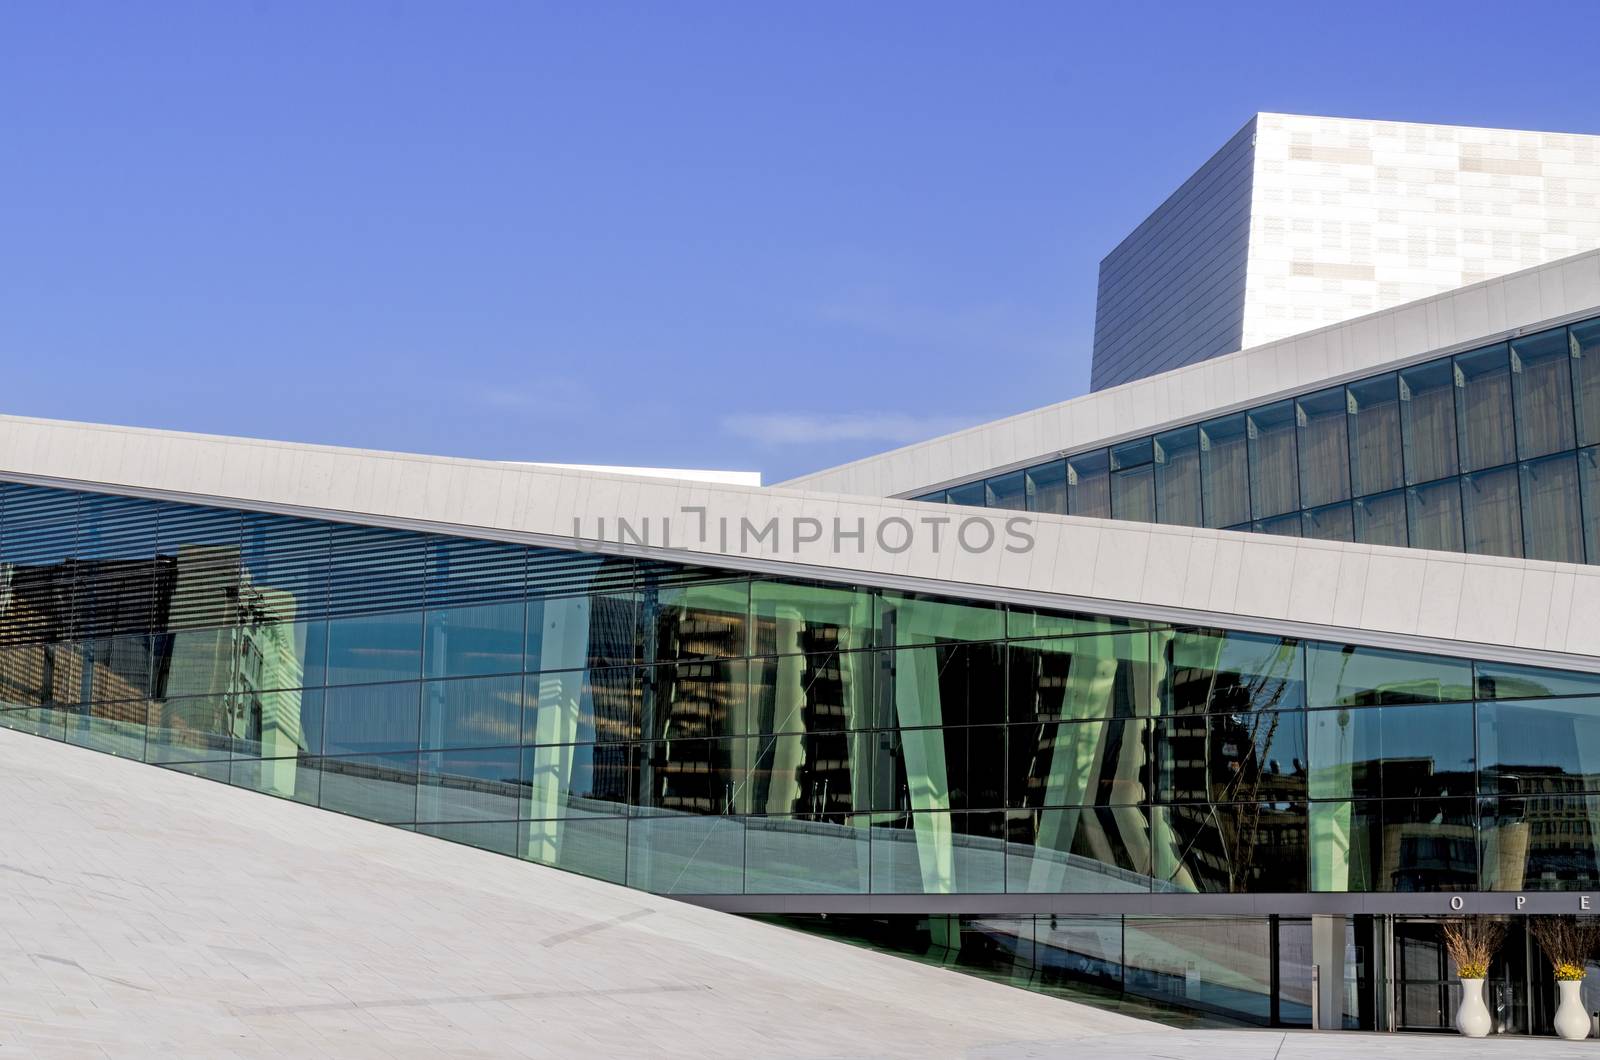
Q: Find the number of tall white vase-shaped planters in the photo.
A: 2